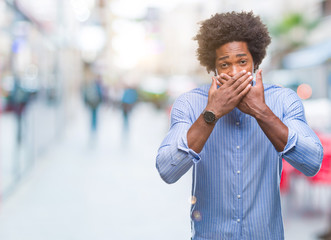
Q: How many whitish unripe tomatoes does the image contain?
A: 0